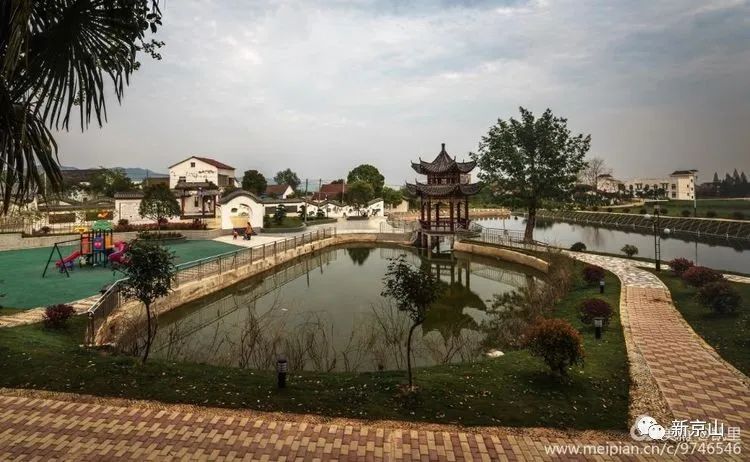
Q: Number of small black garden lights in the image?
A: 3